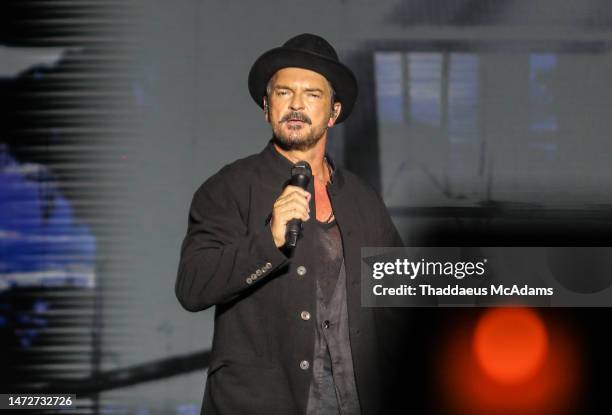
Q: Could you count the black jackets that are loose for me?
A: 1